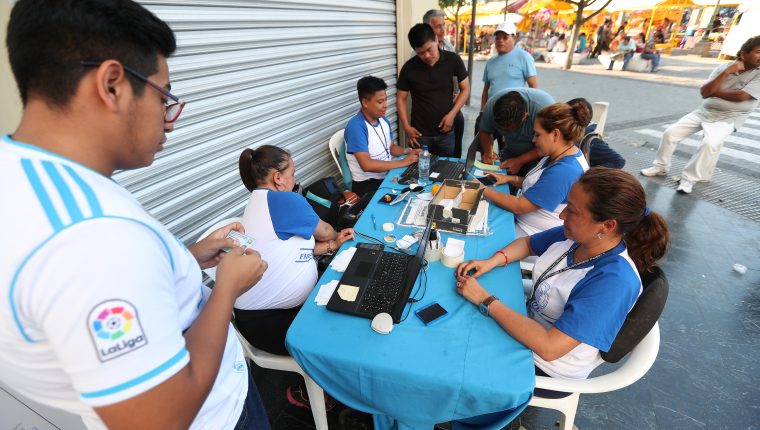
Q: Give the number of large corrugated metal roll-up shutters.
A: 1